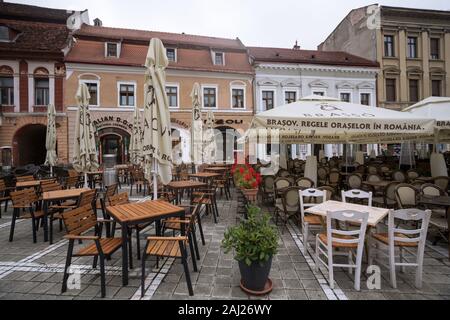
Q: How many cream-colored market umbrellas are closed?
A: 6